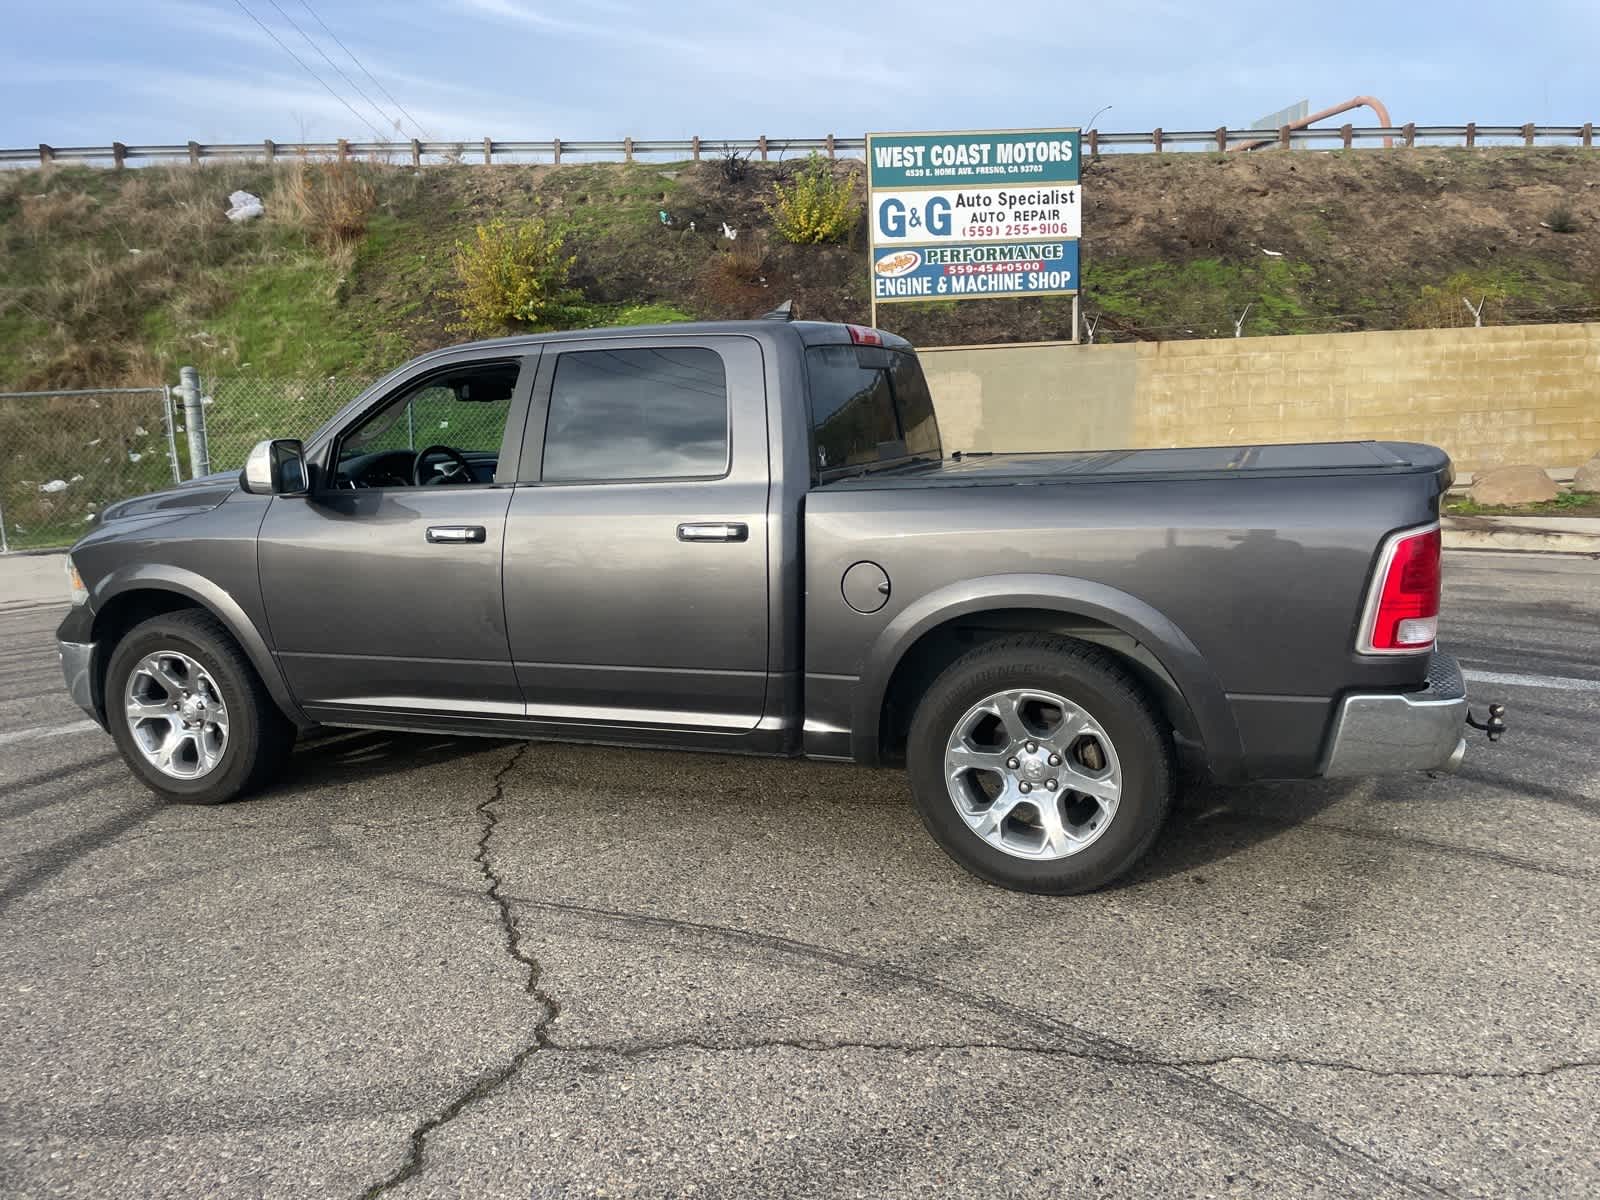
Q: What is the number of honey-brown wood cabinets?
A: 0